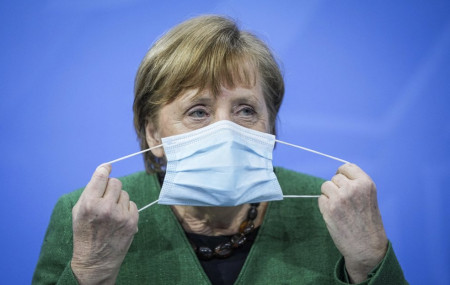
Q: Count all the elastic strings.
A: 2